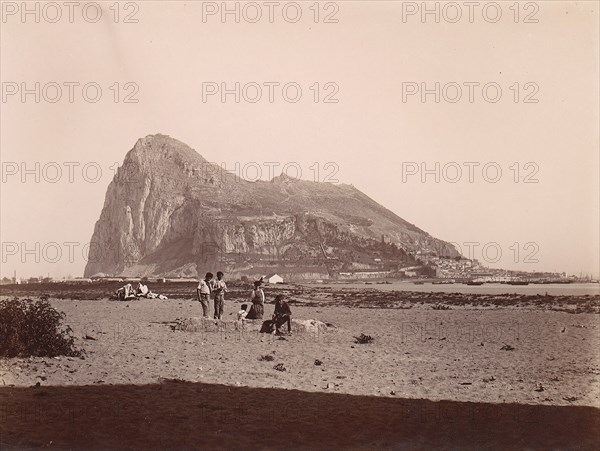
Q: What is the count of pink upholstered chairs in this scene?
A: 0